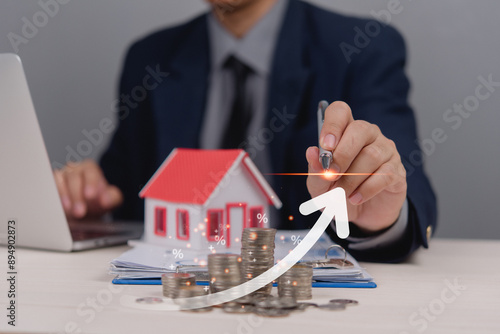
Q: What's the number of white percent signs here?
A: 4